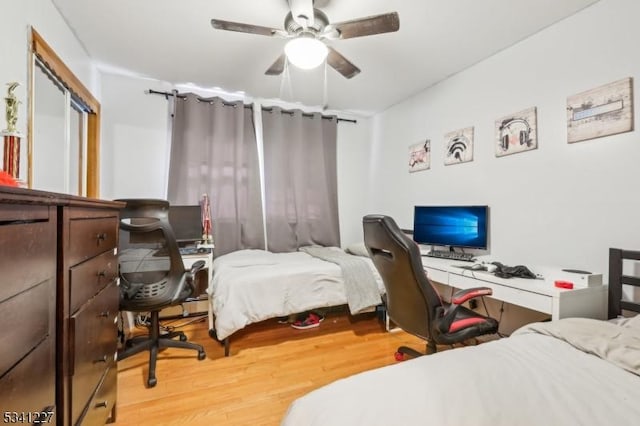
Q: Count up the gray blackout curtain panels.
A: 2